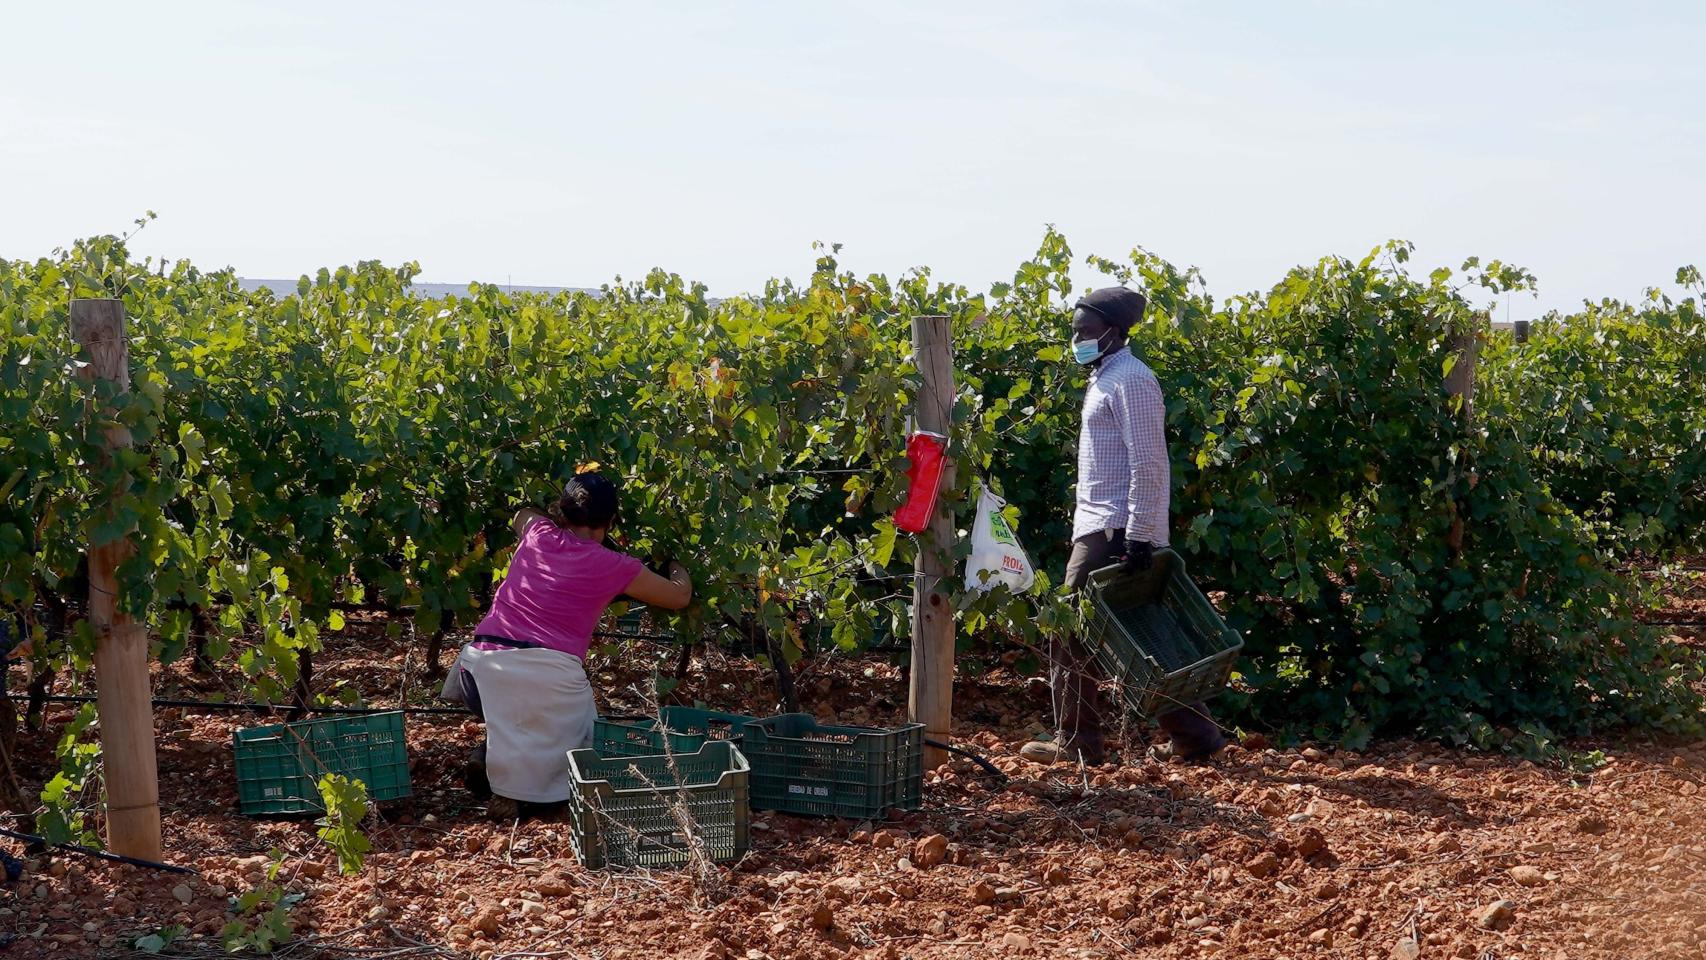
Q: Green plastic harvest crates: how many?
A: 5